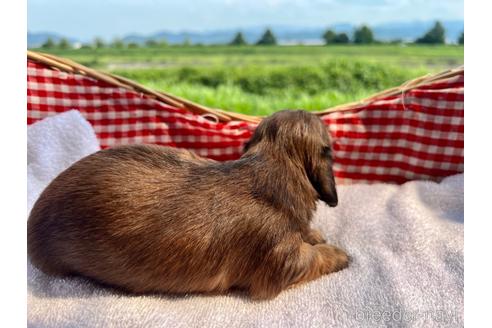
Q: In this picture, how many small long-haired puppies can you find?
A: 1